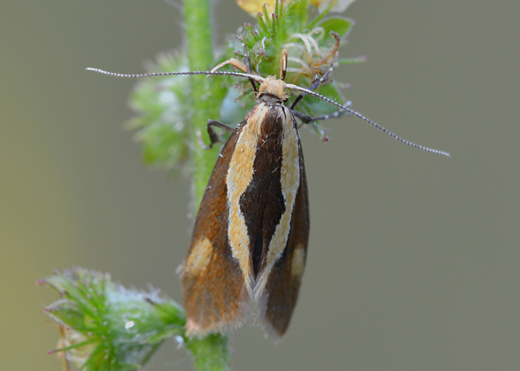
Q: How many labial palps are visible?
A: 2